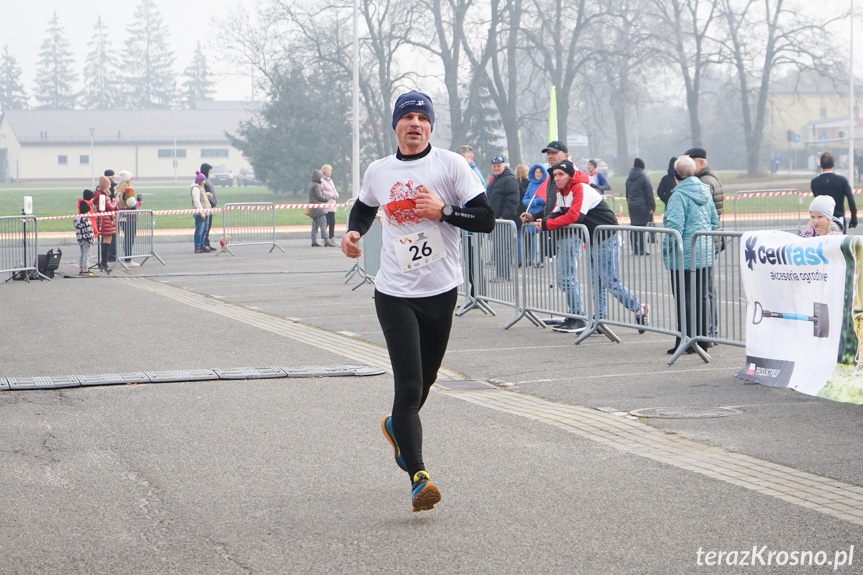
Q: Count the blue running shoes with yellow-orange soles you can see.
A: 2